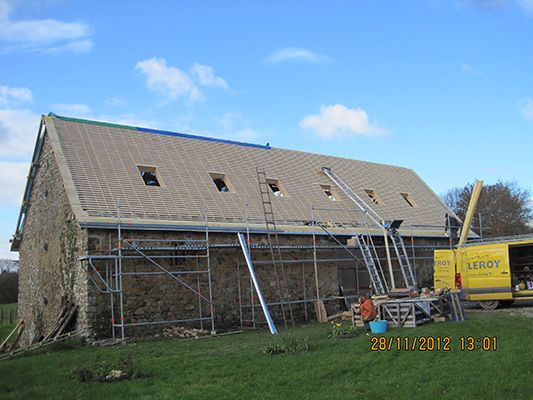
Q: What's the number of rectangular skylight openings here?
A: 6